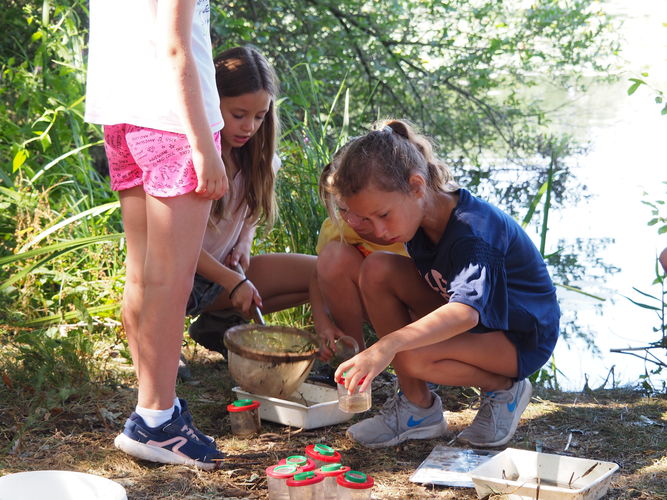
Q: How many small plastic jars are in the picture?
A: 8